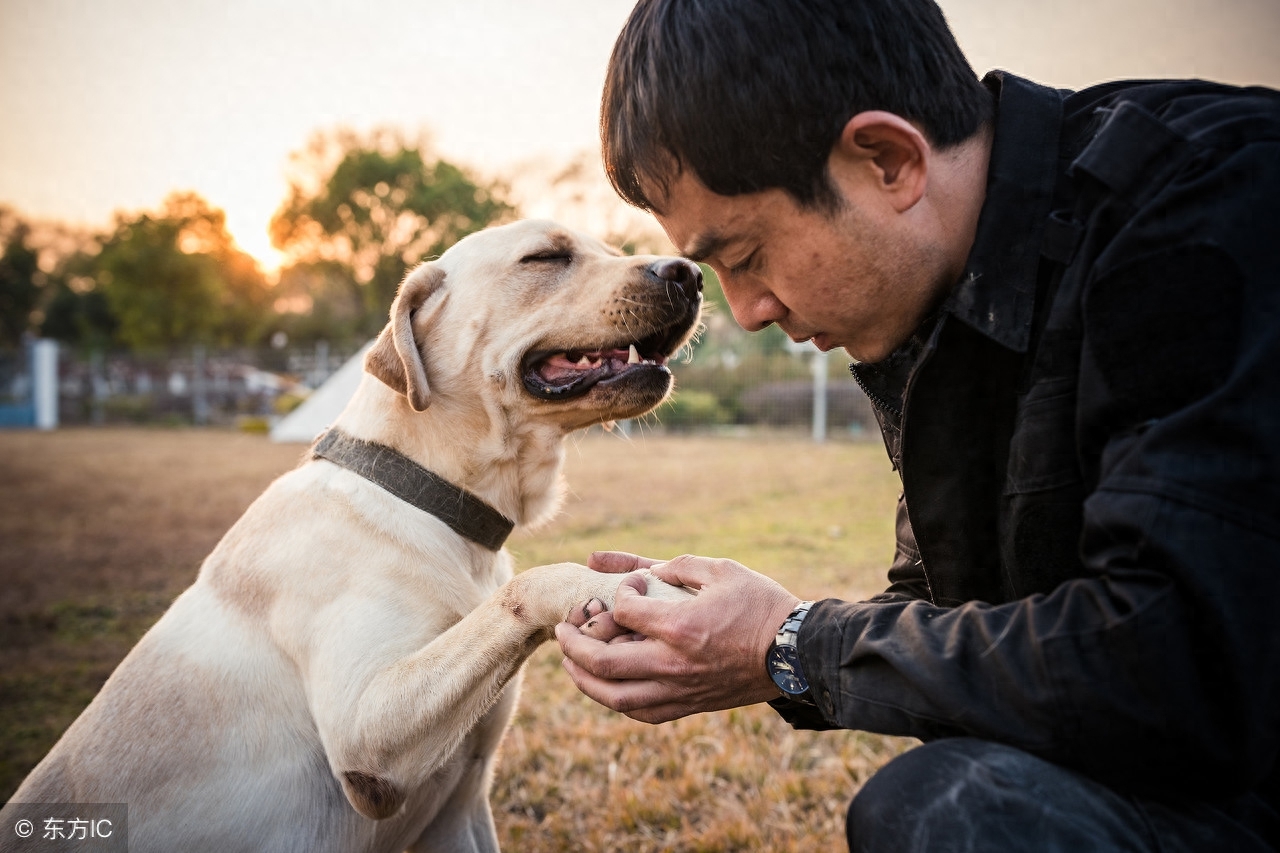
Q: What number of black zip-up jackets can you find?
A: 1